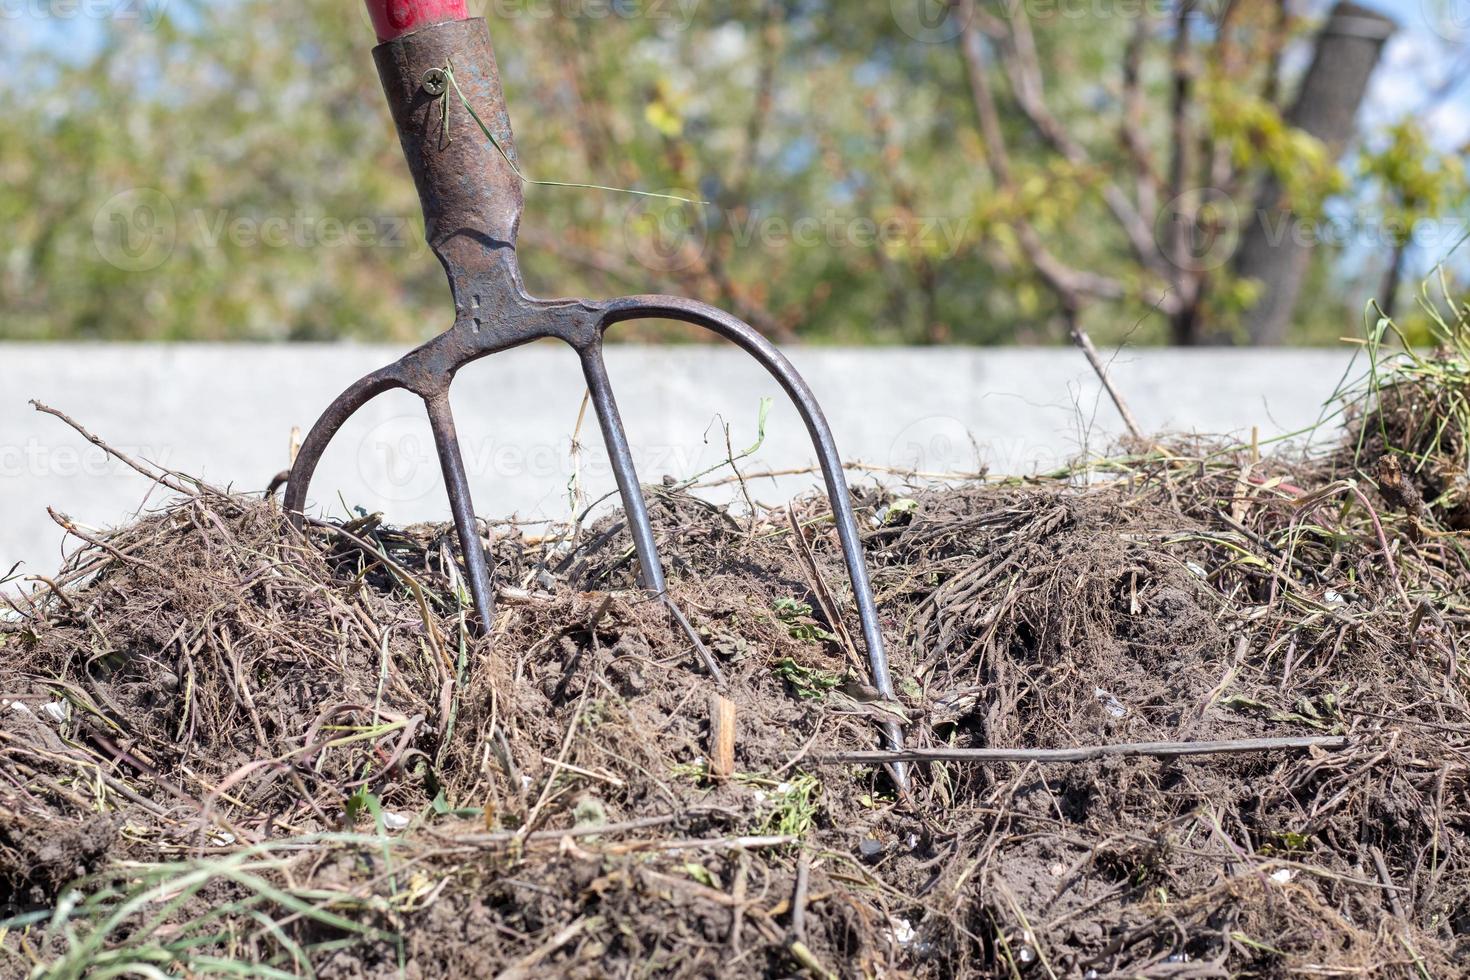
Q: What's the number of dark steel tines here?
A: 4